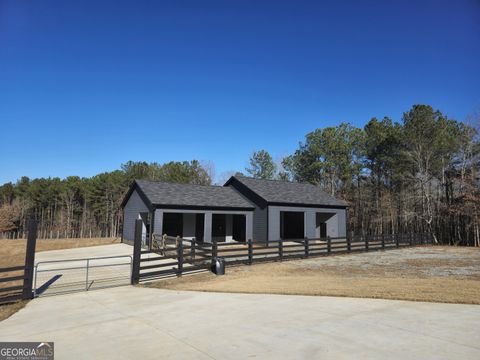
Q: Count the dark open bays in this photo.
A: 4